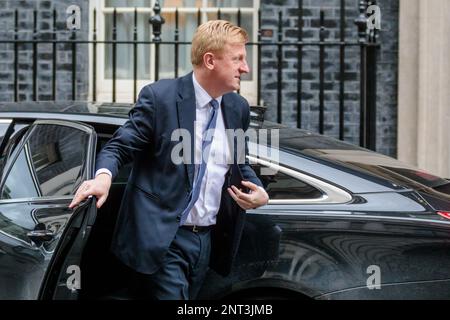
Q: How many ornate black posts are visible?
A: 2